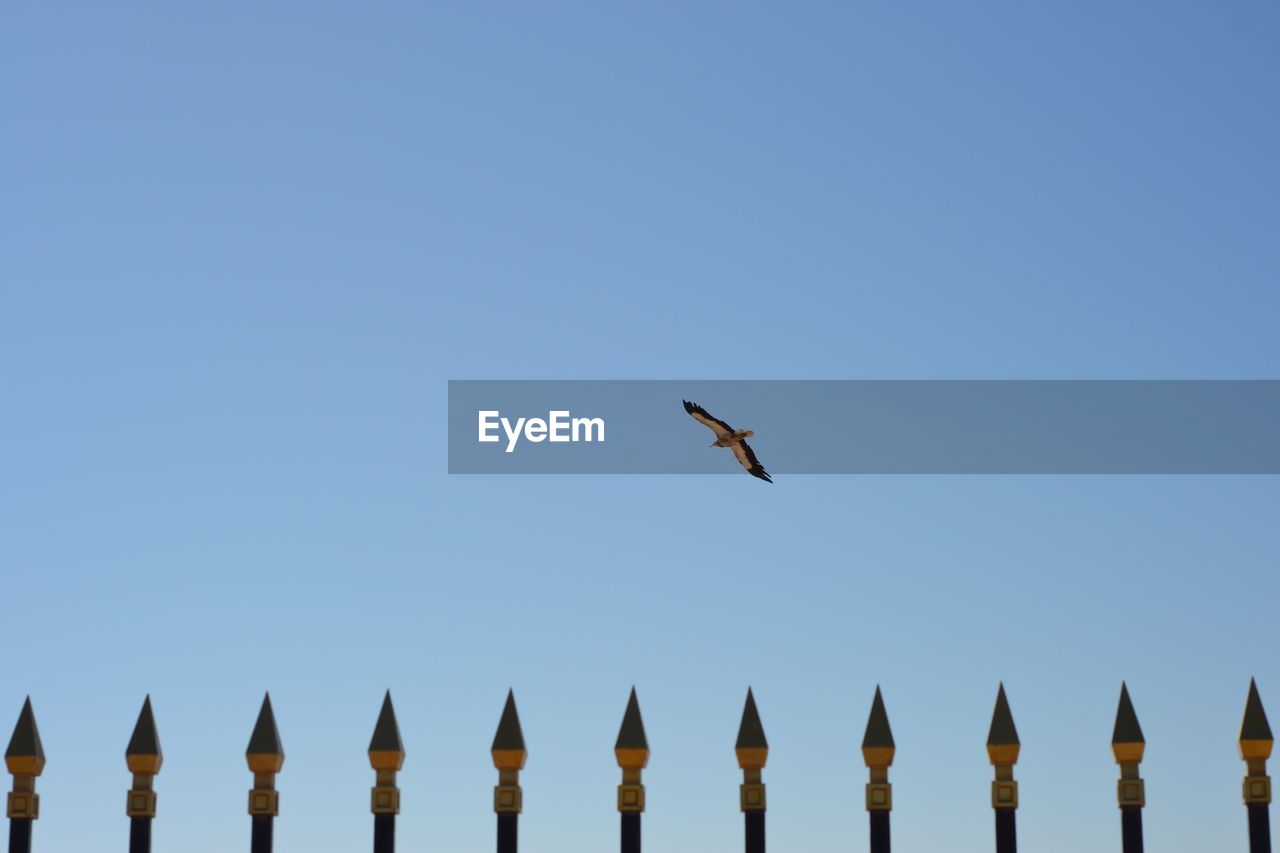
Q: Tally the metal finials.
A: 11